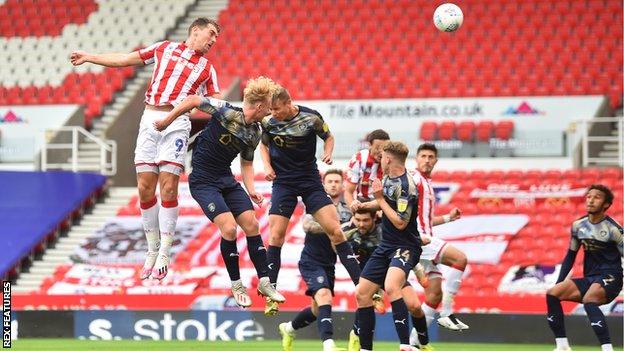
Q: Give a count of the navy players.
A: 6